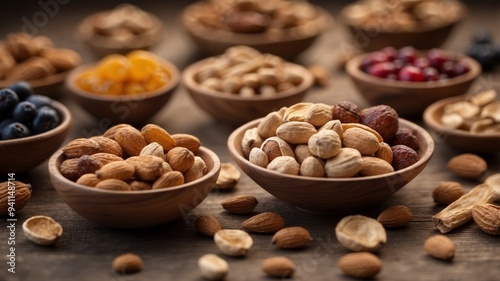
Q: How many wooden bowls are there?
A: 11